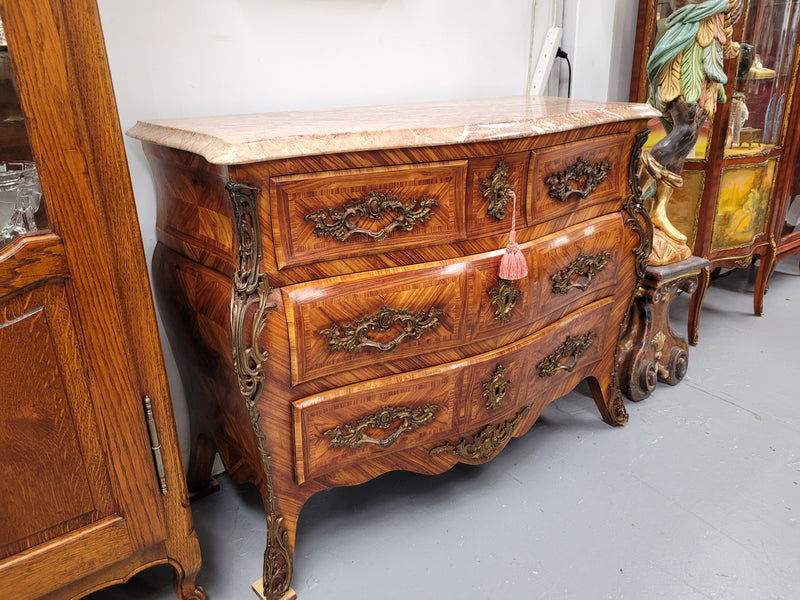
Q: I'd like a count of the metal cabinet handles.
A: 6